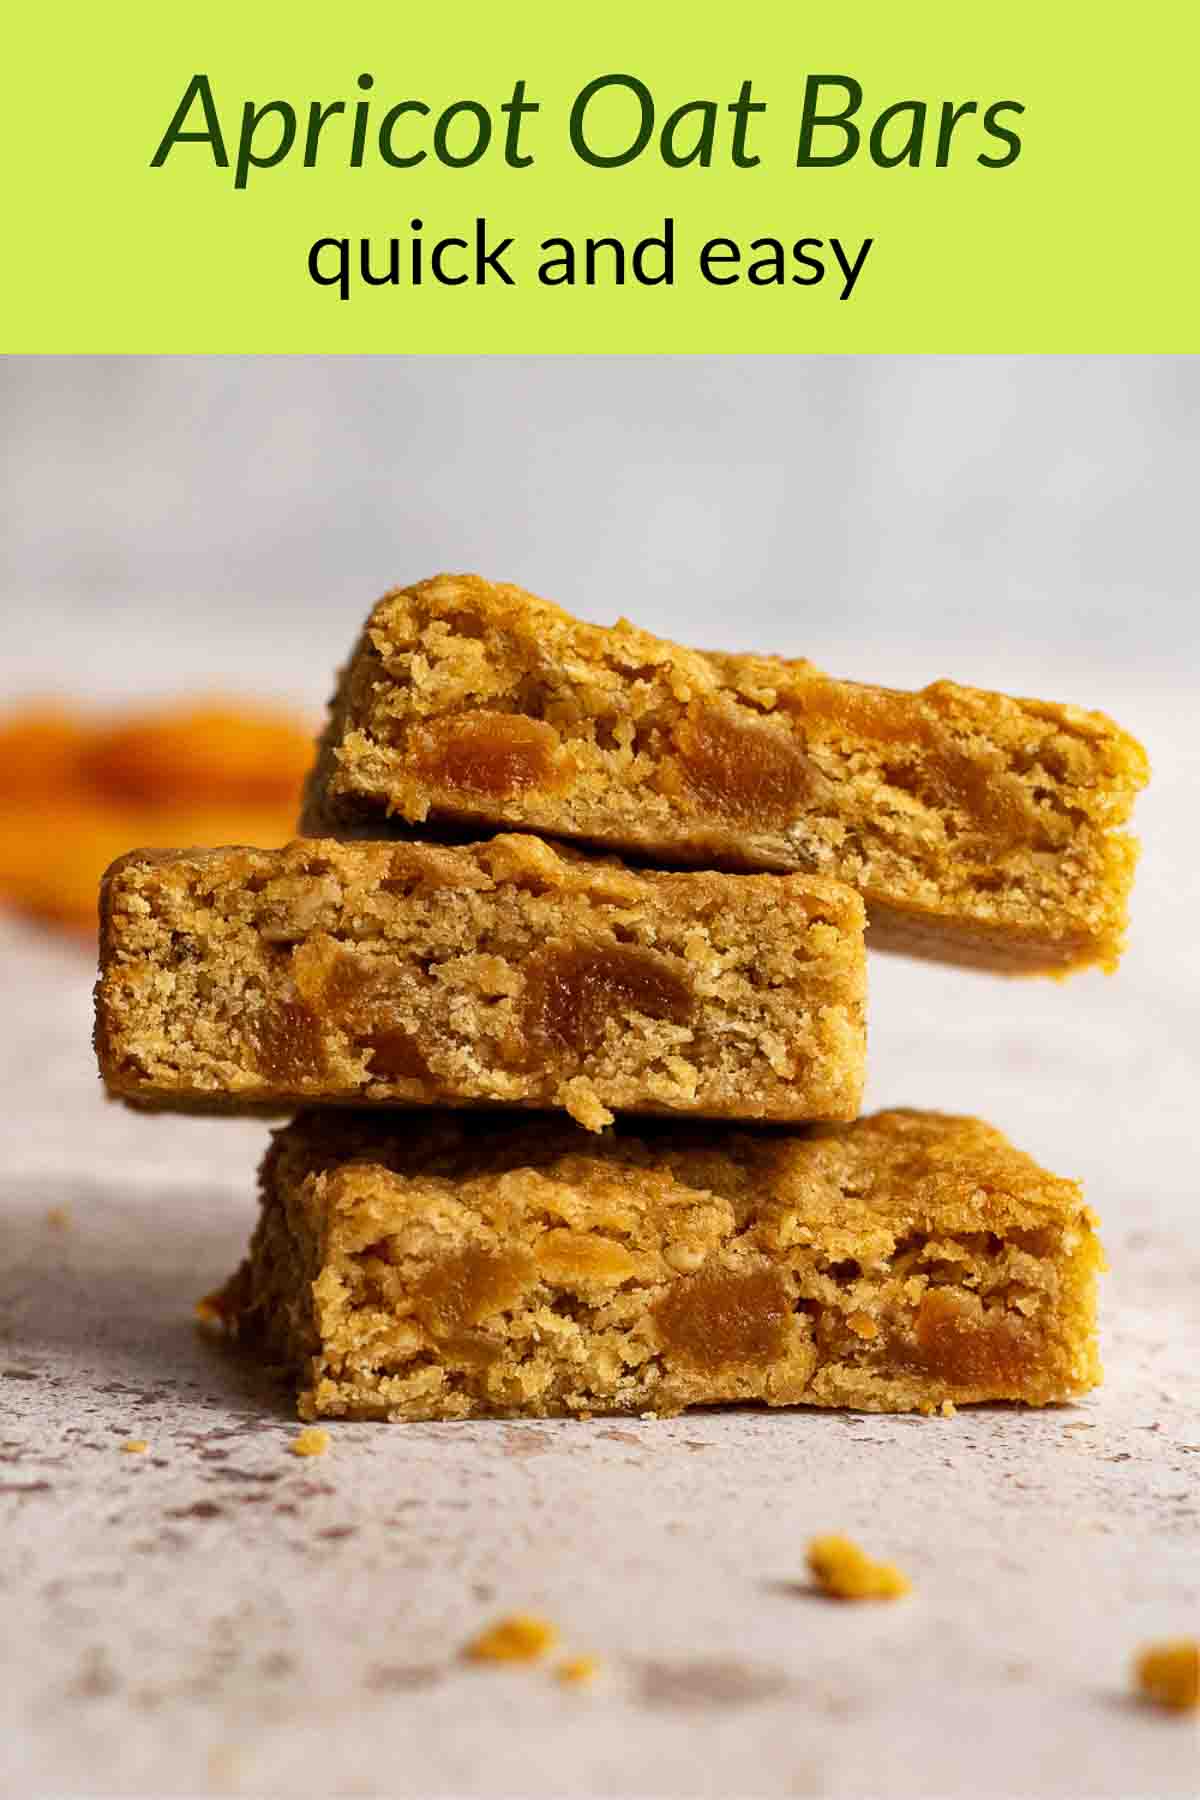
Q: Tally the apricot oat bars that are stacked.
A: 3